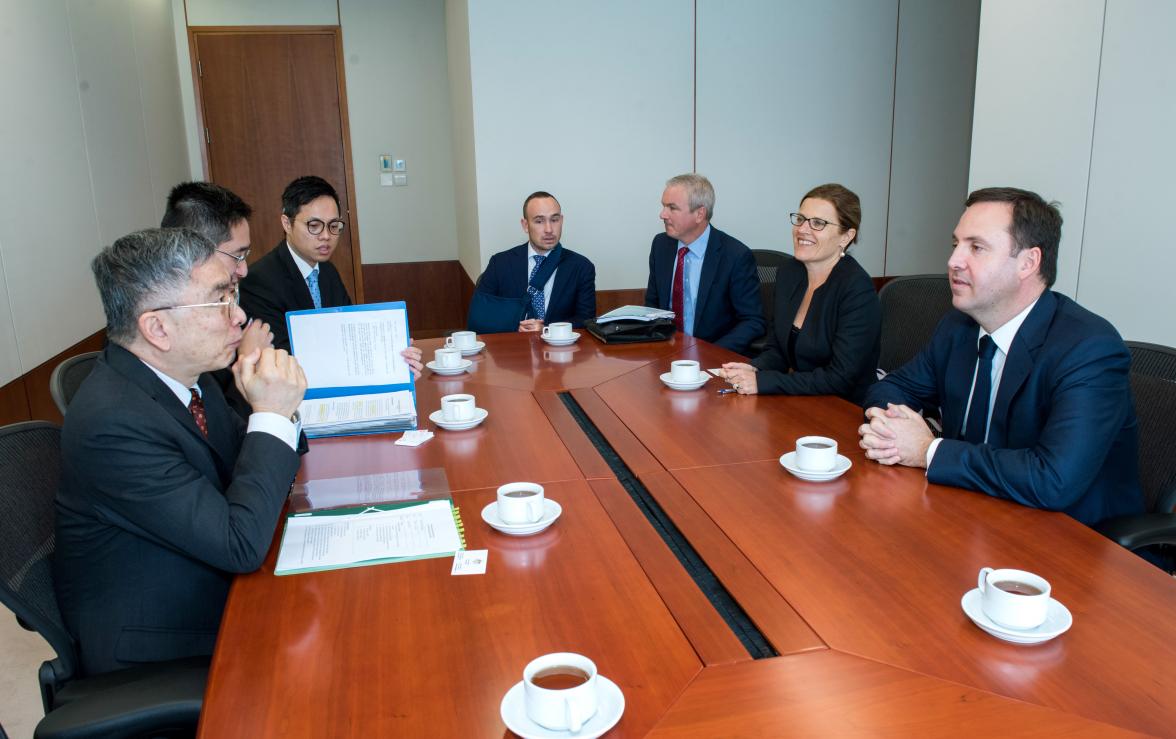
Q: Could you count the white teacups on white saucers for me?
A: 9